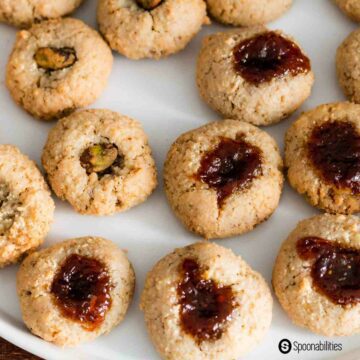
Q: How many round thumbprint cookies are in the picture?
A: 14